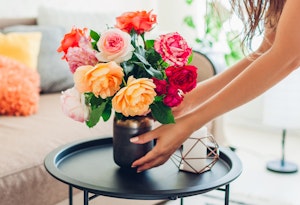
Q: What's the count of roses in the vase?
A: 11